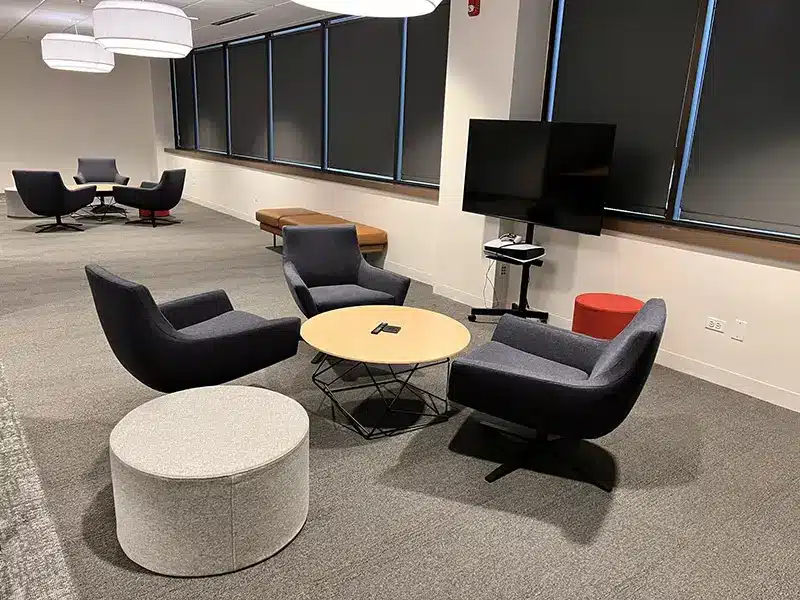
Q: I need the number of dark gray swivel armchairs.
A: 6